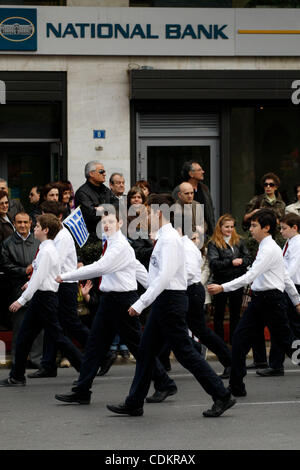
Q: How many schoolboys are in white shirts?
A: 7